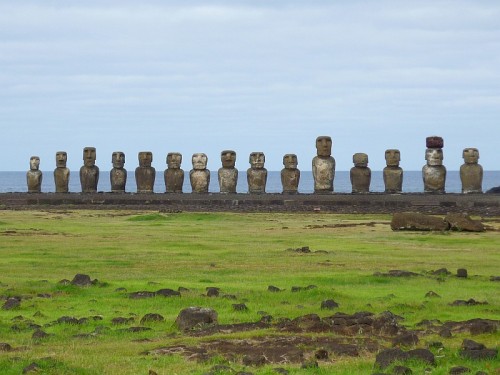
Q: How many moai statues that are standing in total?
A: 15